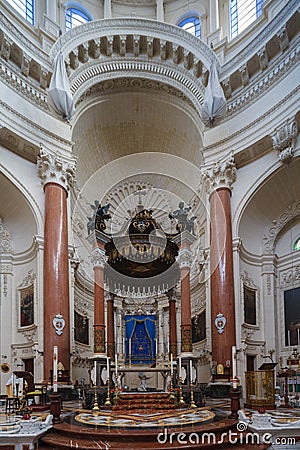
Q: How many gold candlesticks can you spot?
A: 6